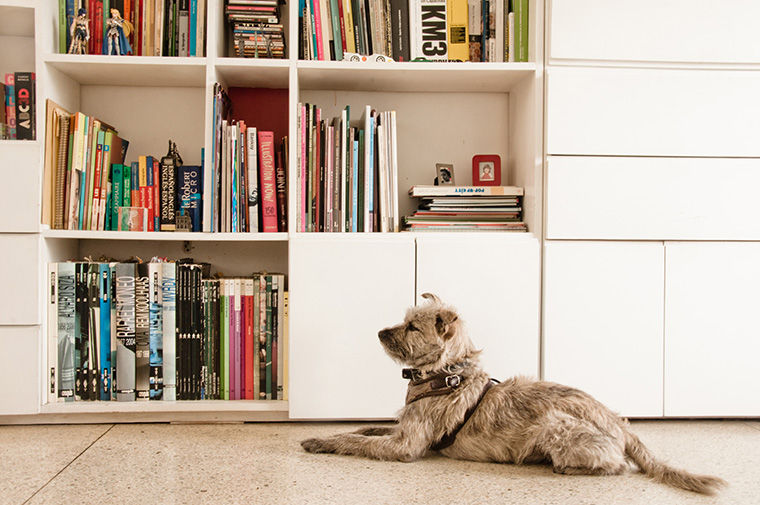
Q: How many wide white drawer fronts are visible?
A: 3